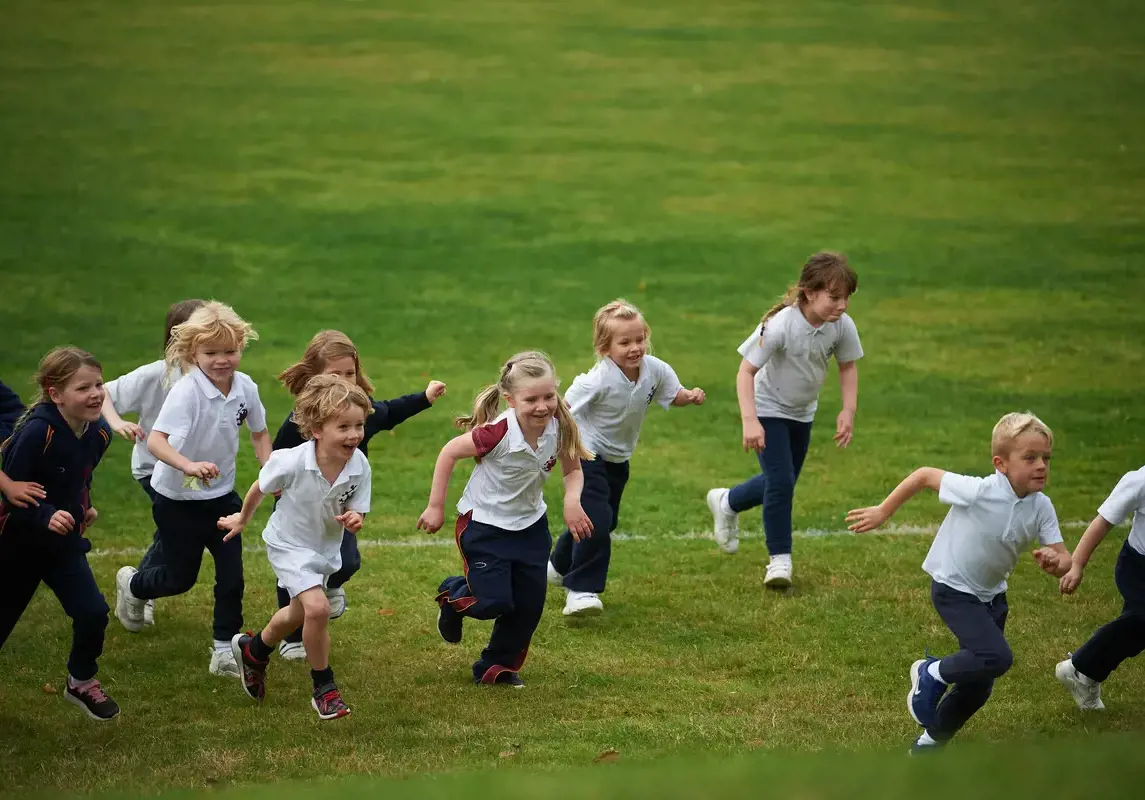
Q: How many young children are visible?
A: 11